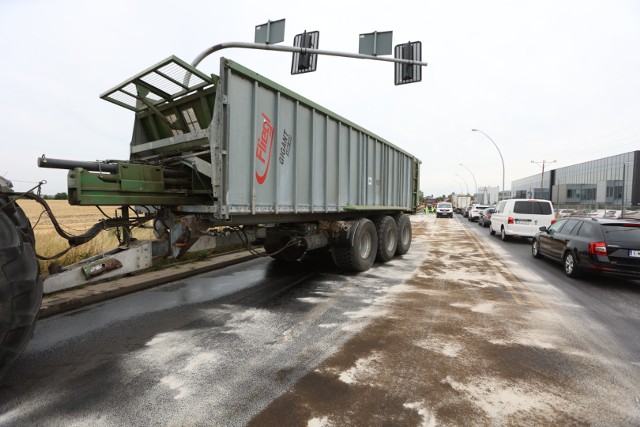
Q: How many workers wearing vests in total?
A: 2